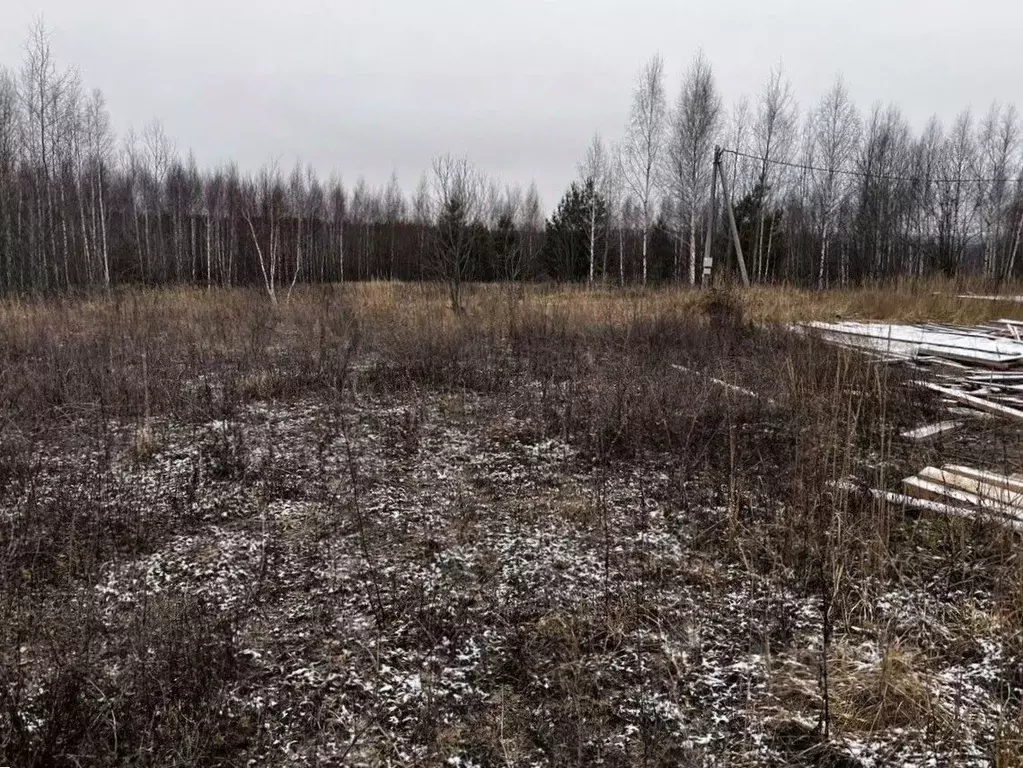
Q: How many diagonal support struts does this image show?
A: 1